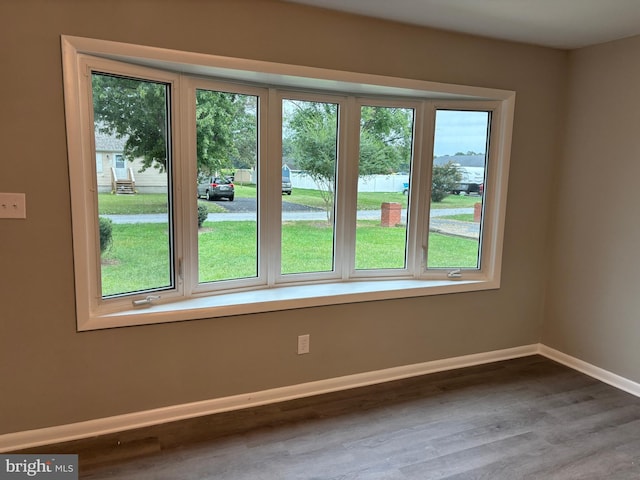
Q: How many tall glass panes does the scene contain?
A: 5